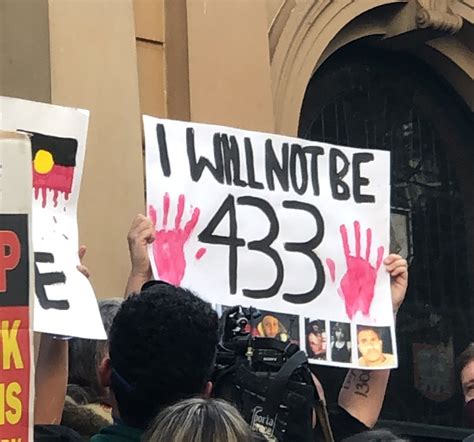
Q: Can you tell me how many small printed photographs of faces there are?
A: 4